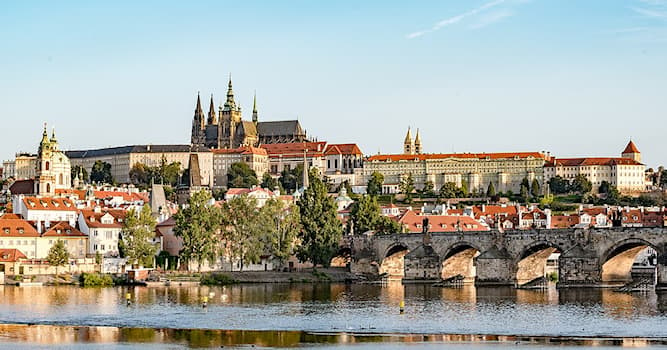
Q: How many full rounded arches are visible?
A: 4